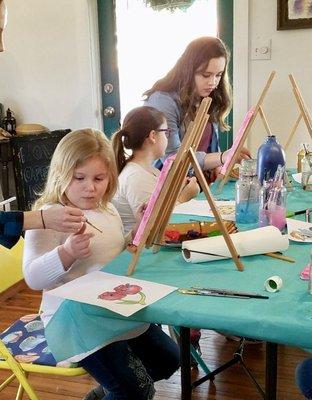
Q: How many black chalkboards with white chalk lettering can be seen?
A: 1